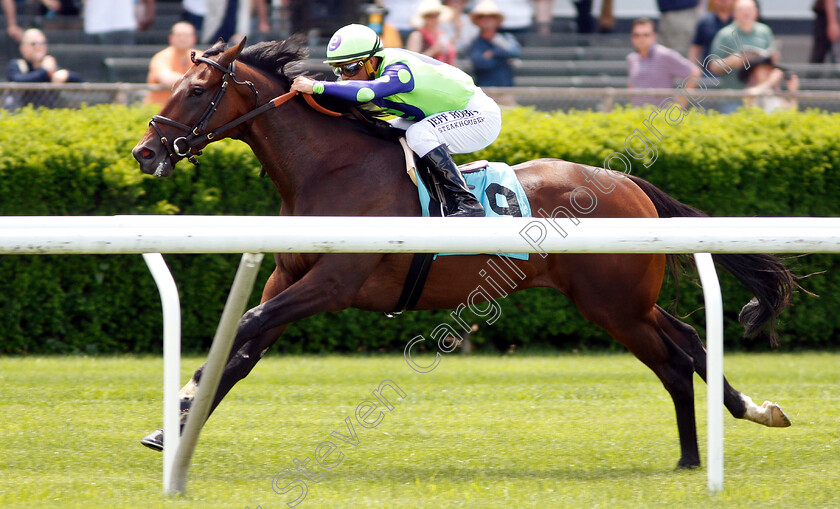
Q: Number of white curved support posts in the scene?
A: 2